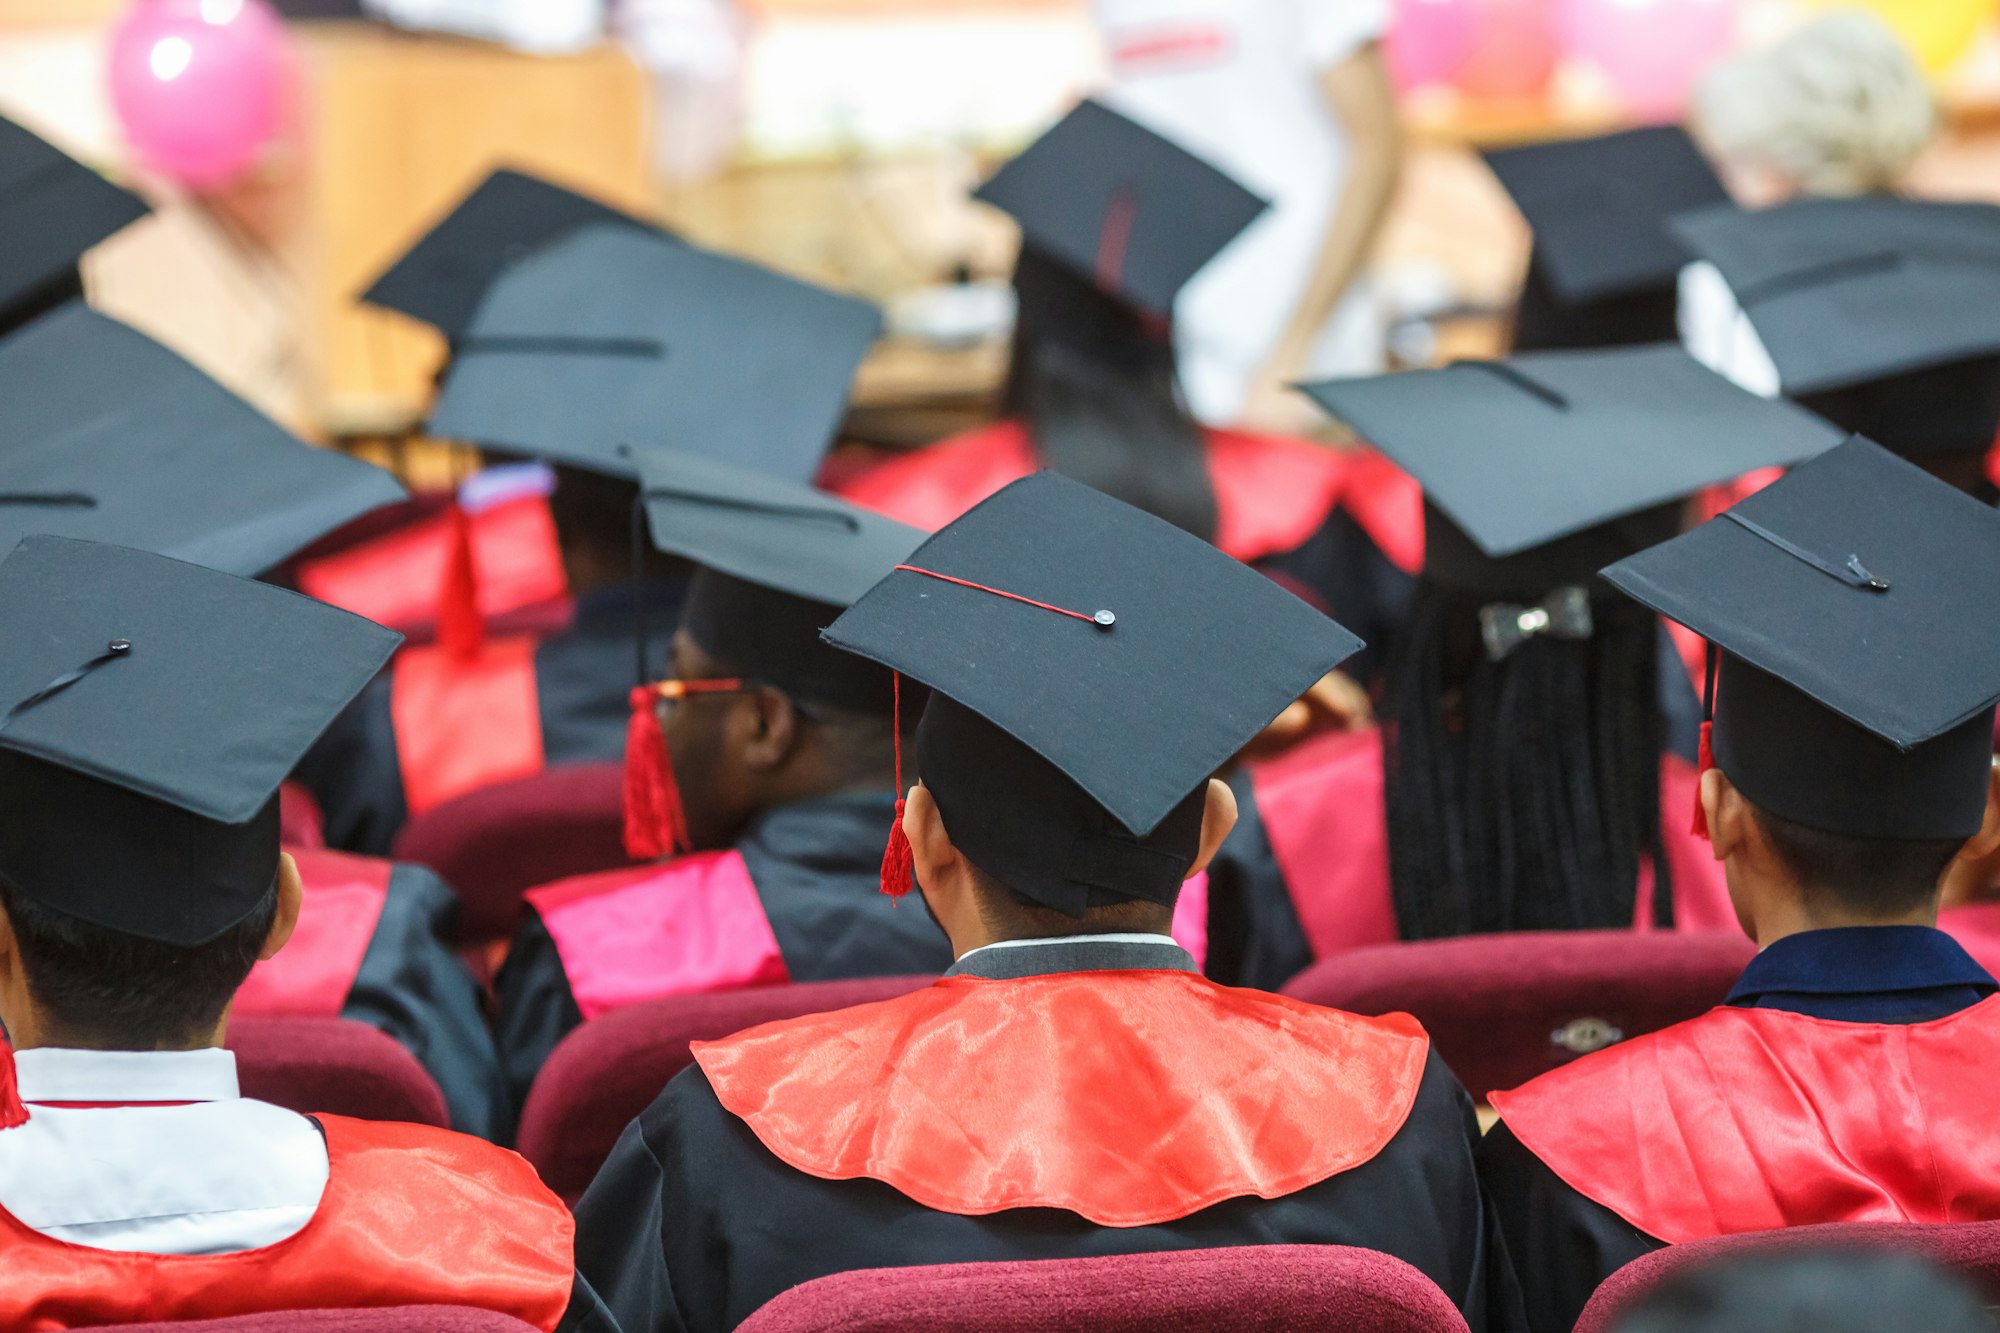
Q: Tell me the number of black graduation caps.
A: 12